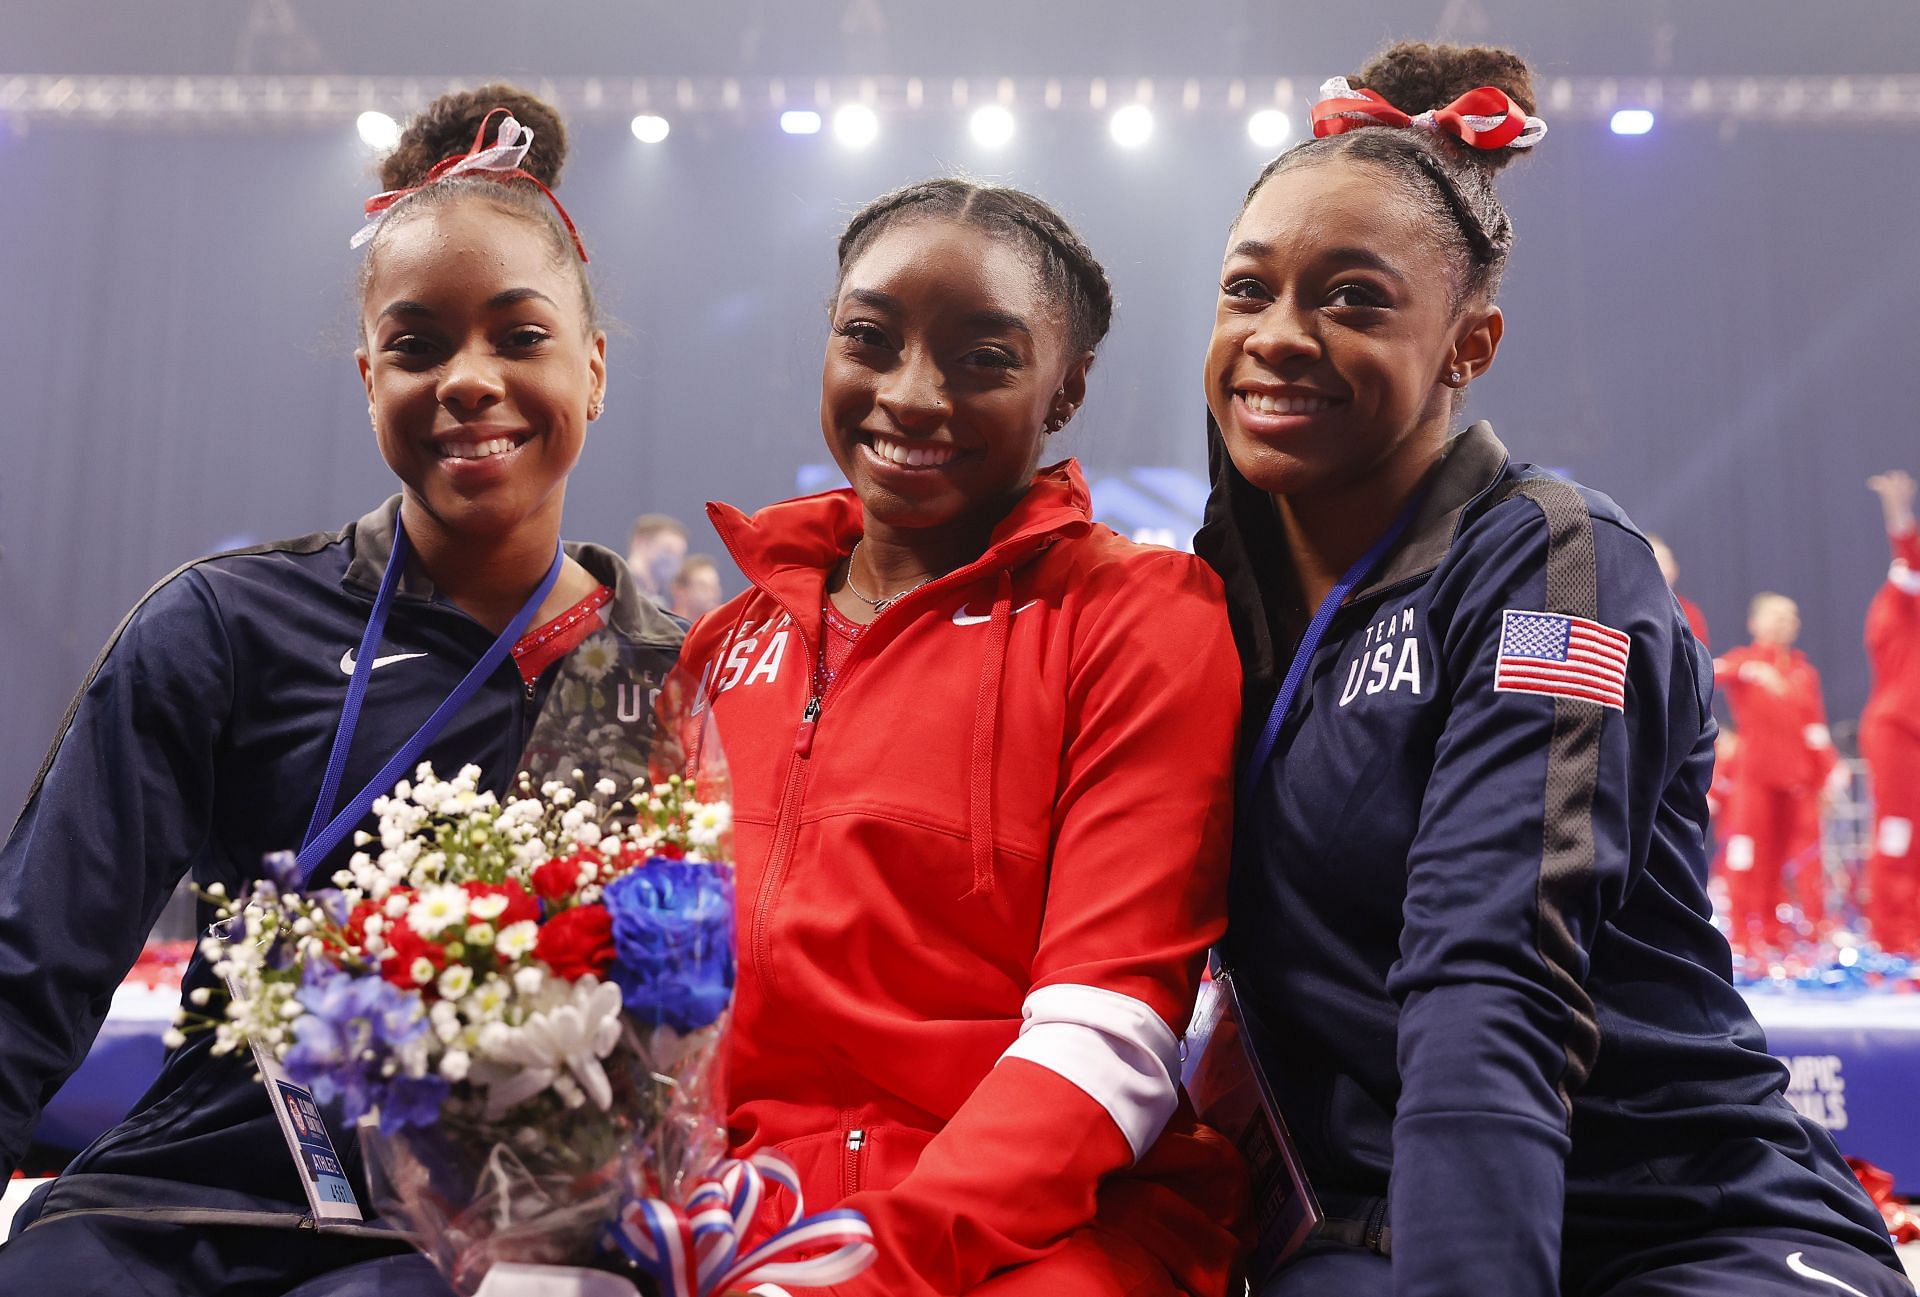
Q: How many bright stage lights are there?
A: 8